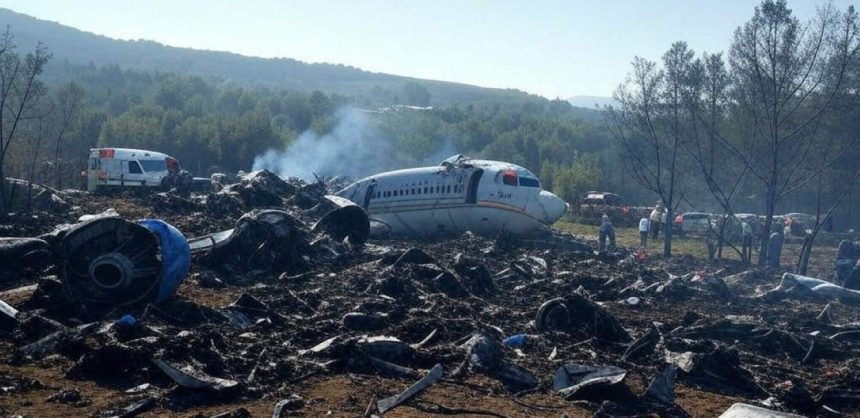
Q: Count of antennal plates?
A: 0